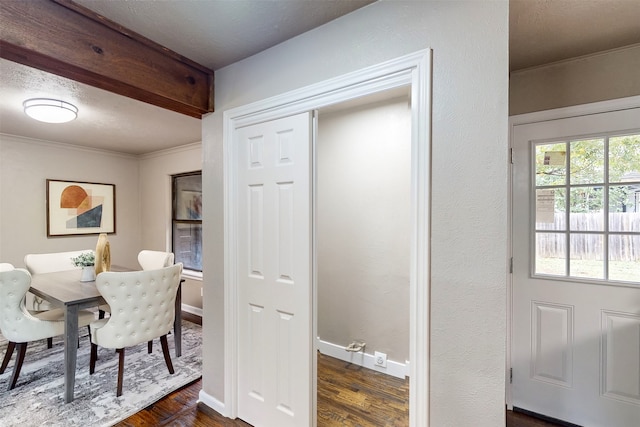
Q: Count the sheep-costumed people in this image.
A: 0